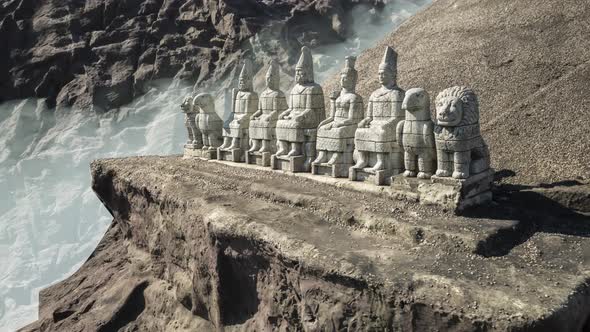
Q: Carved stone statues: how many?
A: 9